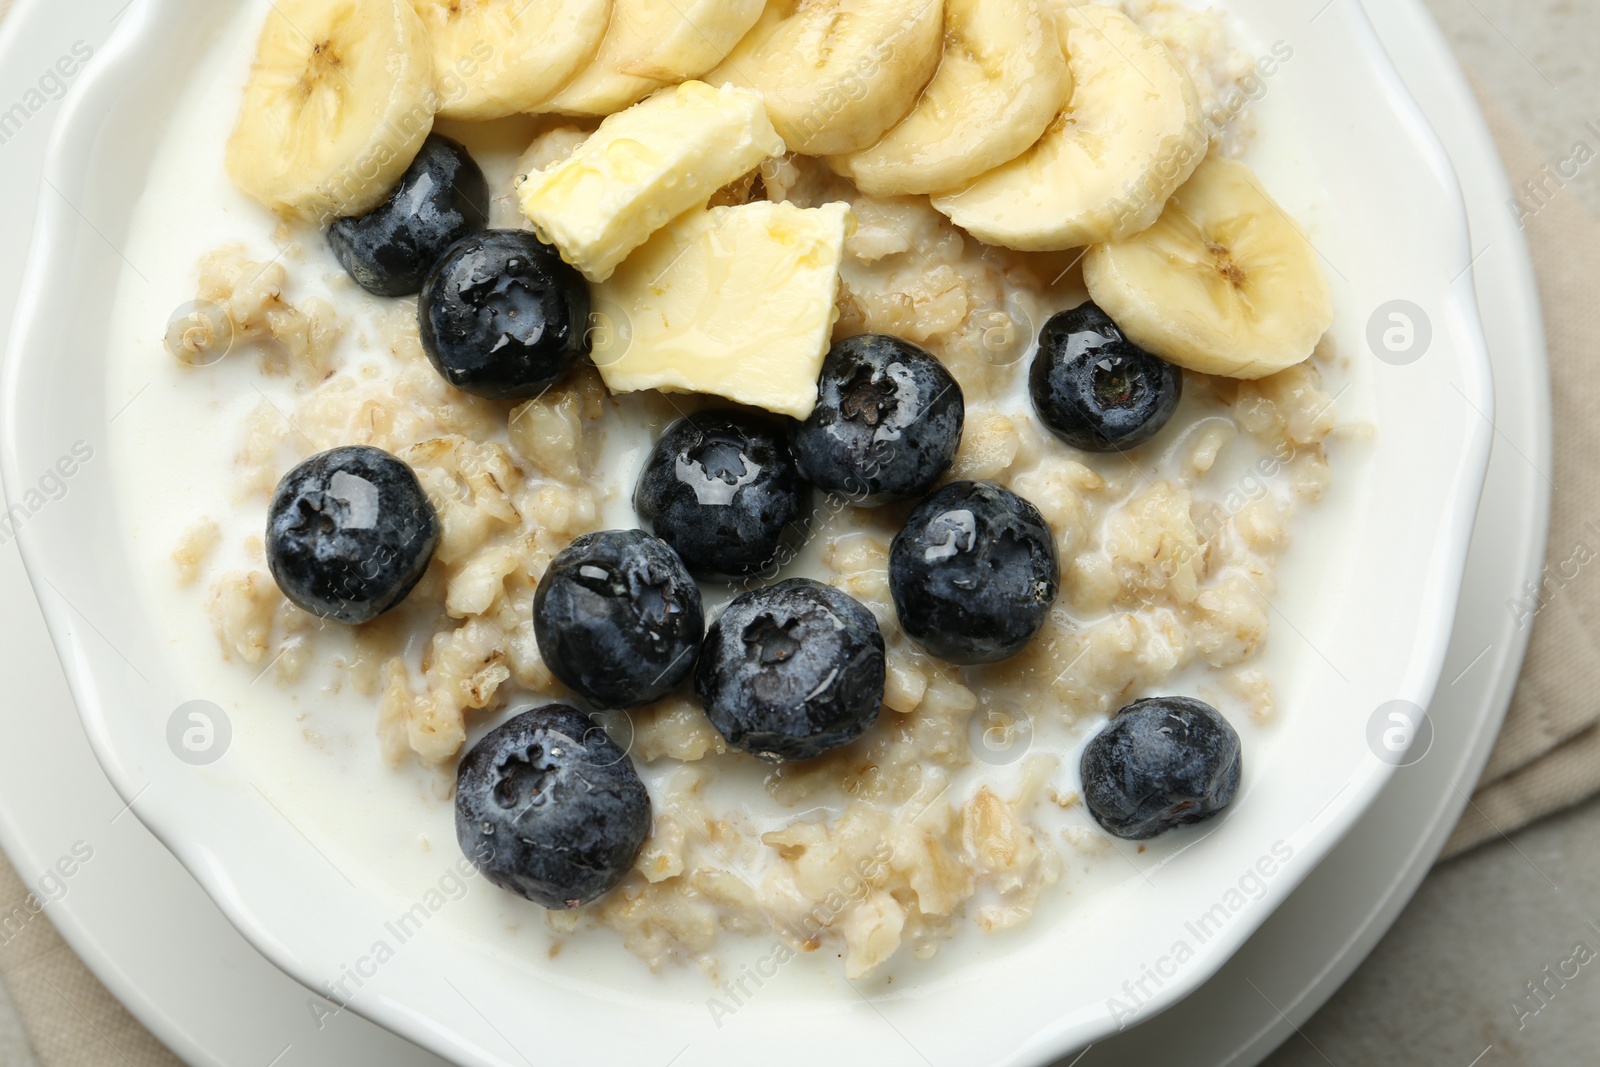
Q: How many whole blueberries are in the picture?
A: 11